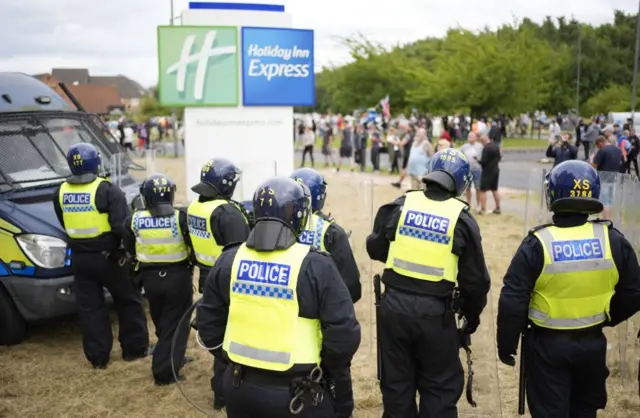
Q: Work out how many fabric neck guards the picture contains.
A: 6